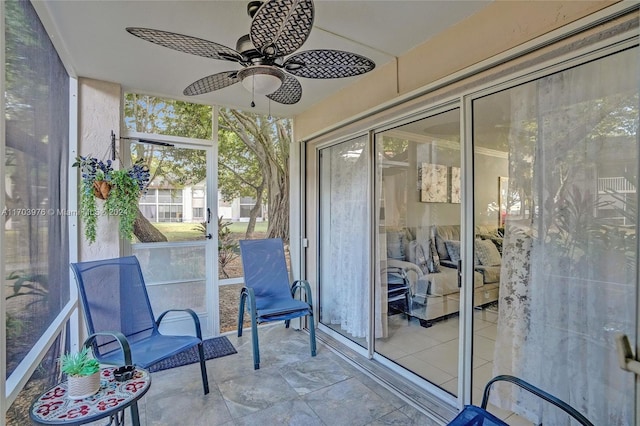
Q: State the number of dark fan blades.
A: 5